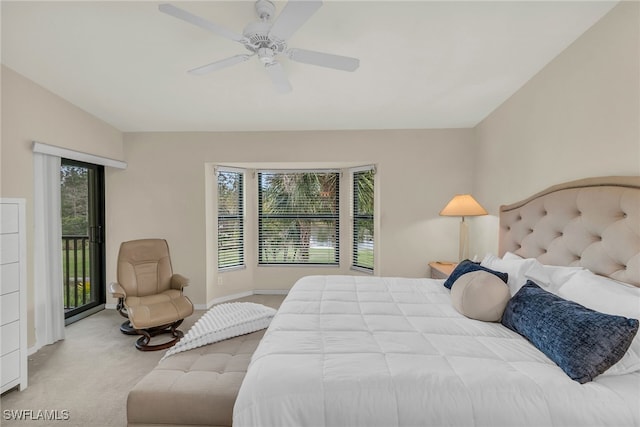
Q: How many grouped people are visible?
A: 0